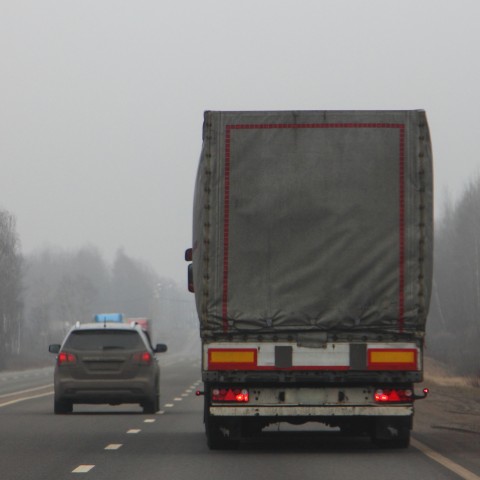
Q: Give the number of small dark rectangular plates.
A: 2